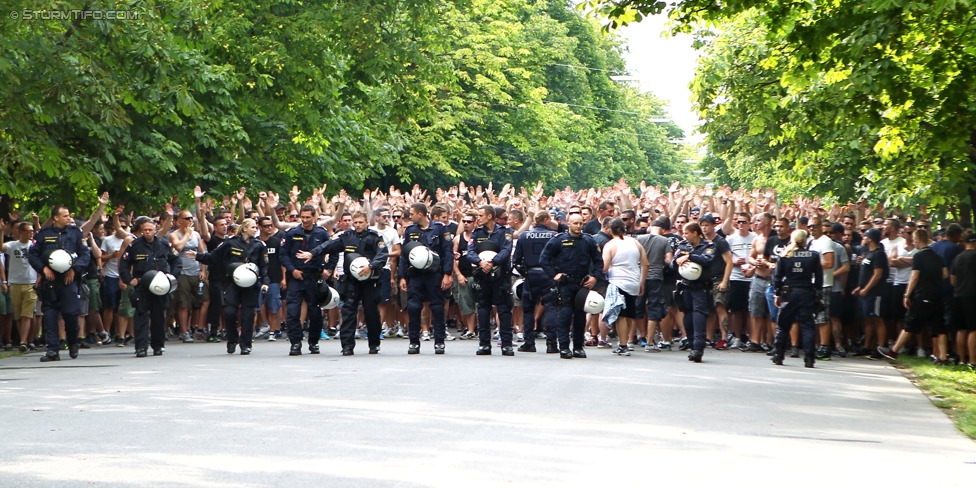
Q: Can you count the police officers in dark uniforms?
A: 11